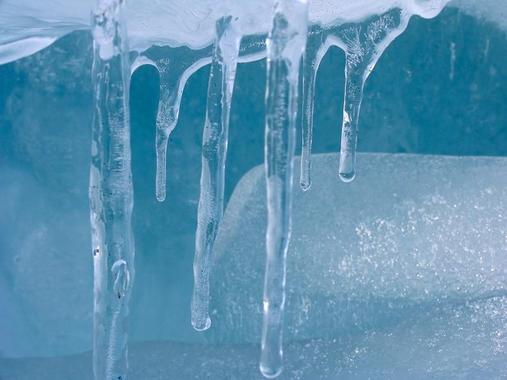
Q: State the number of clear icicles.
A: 6